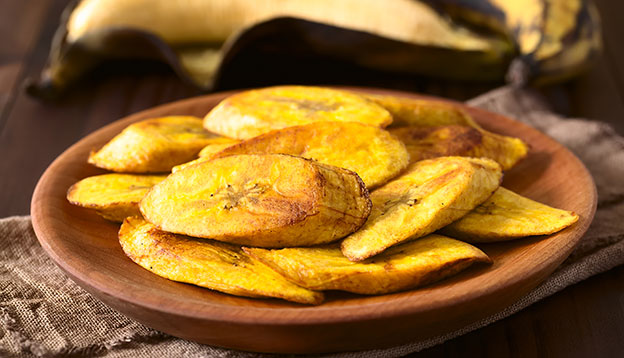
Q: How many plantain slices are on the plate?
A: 11